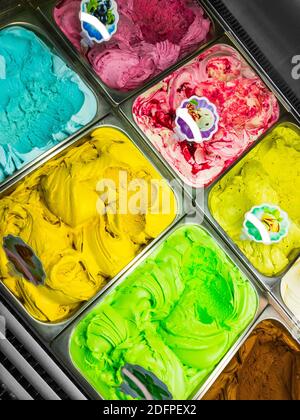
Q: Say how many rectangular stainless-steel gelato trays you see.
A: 8